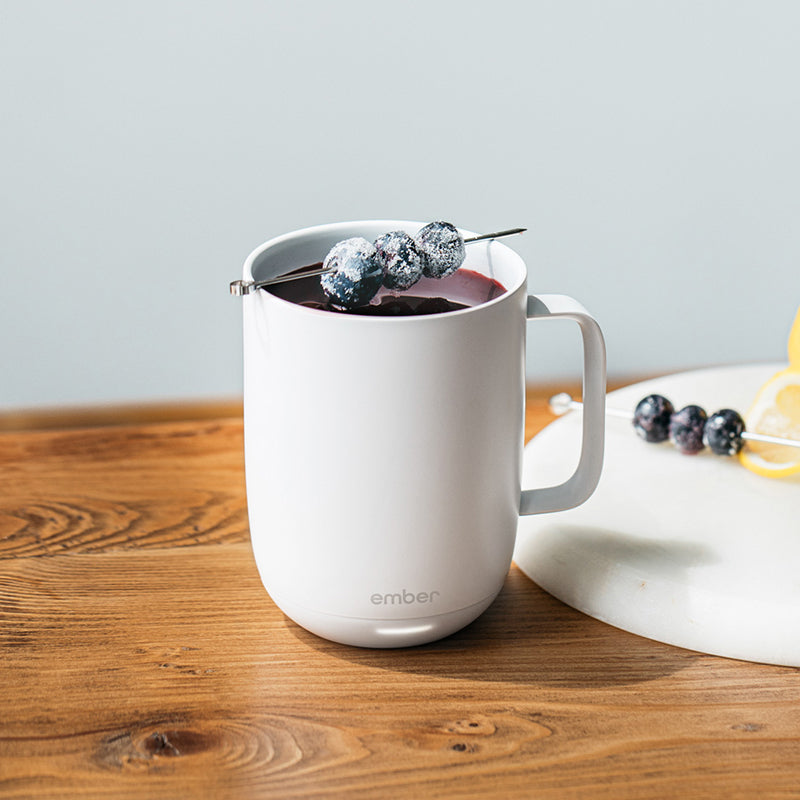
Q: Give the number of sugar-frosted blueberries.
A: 3